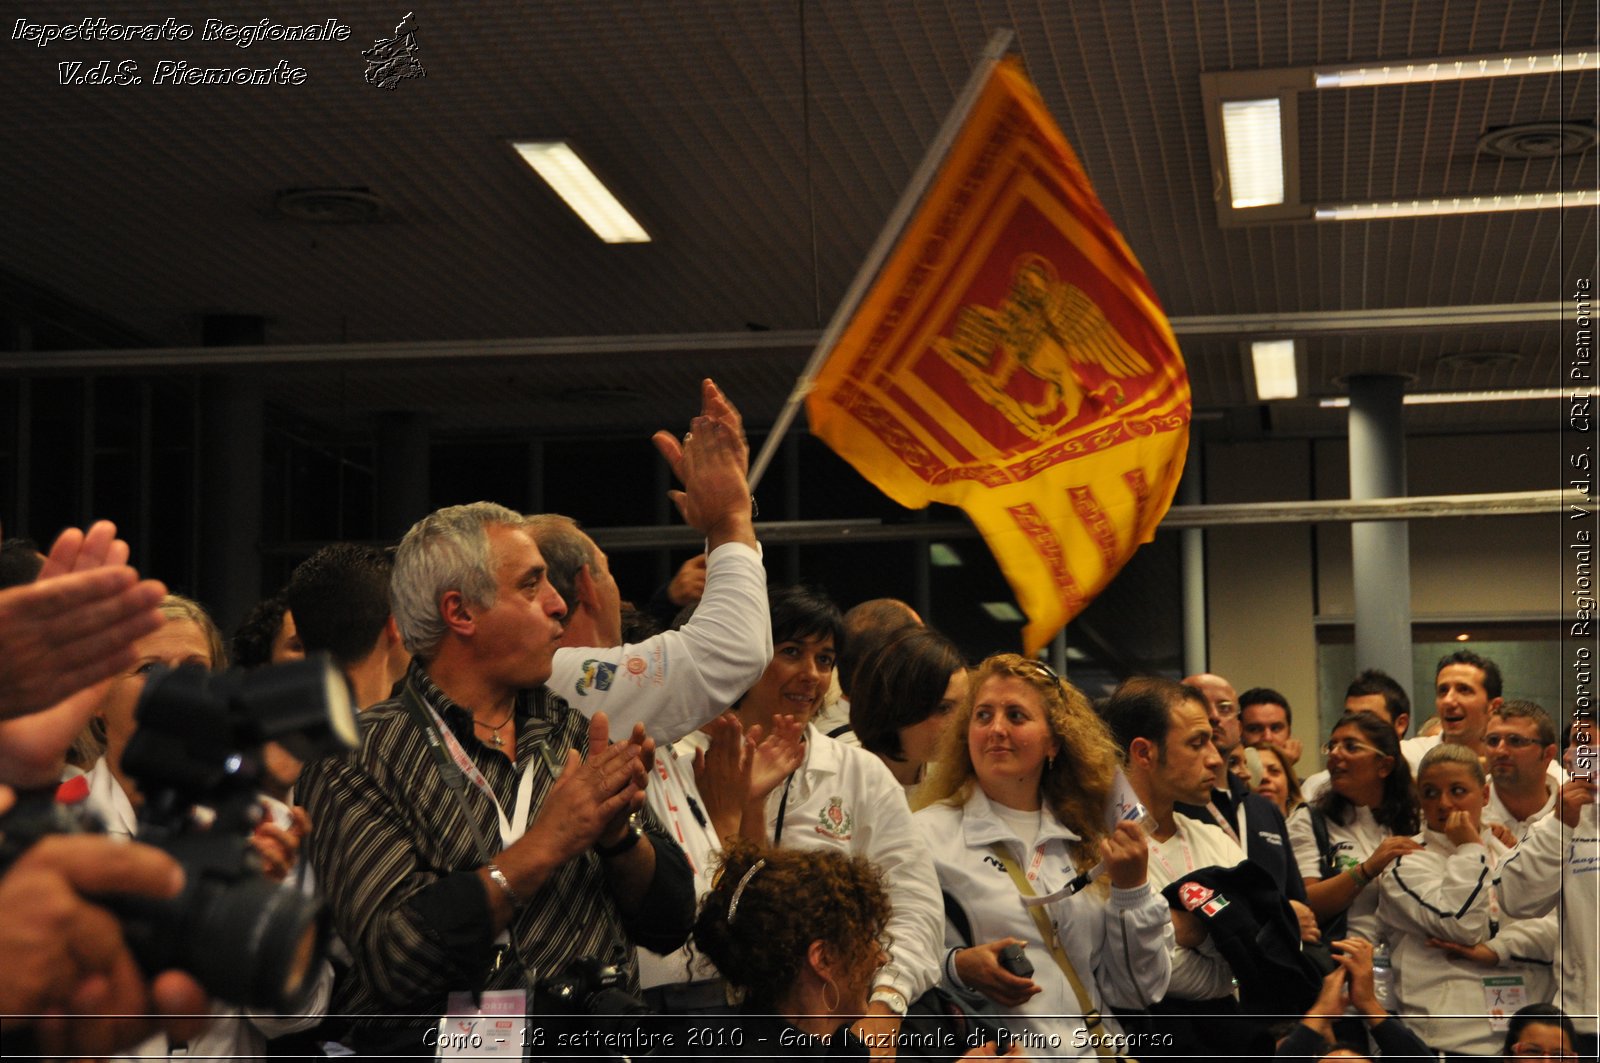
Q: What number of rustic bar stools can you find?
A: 0